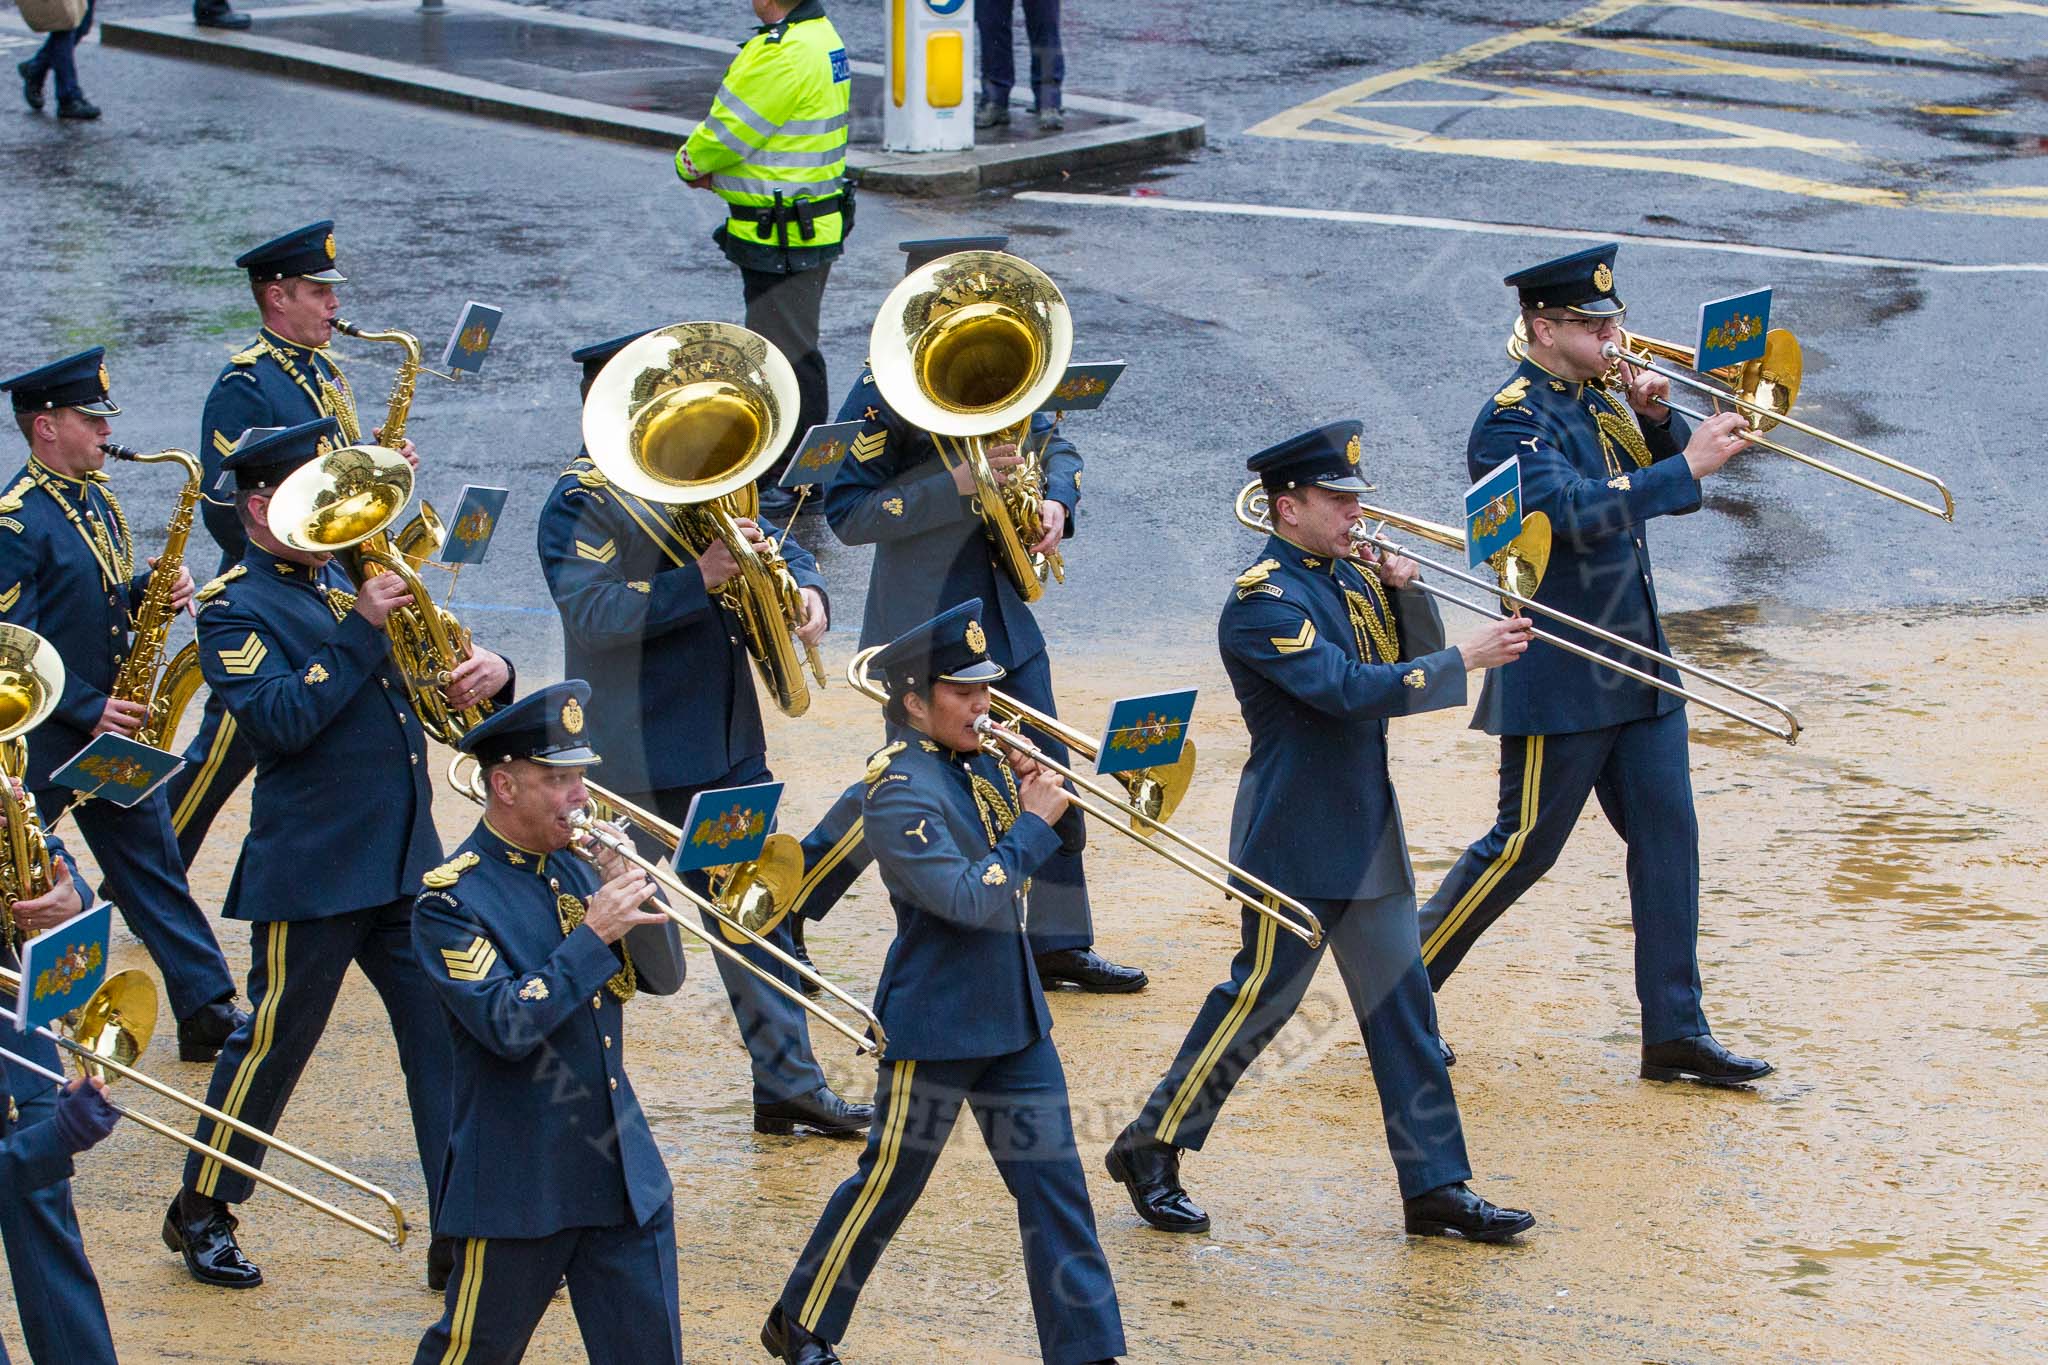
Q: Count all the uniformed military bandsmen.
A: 11